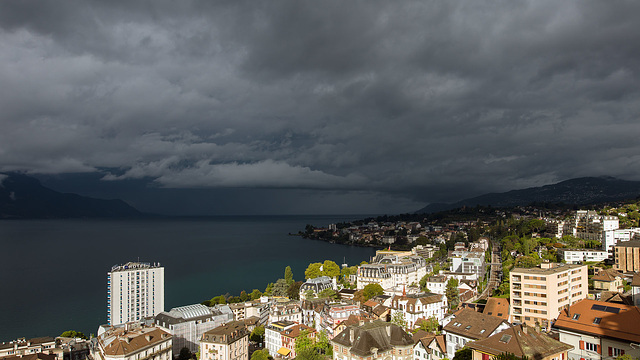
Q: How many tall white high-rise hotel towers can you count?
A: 1